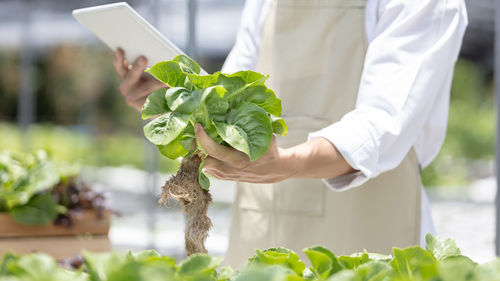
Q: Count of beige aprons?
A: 1